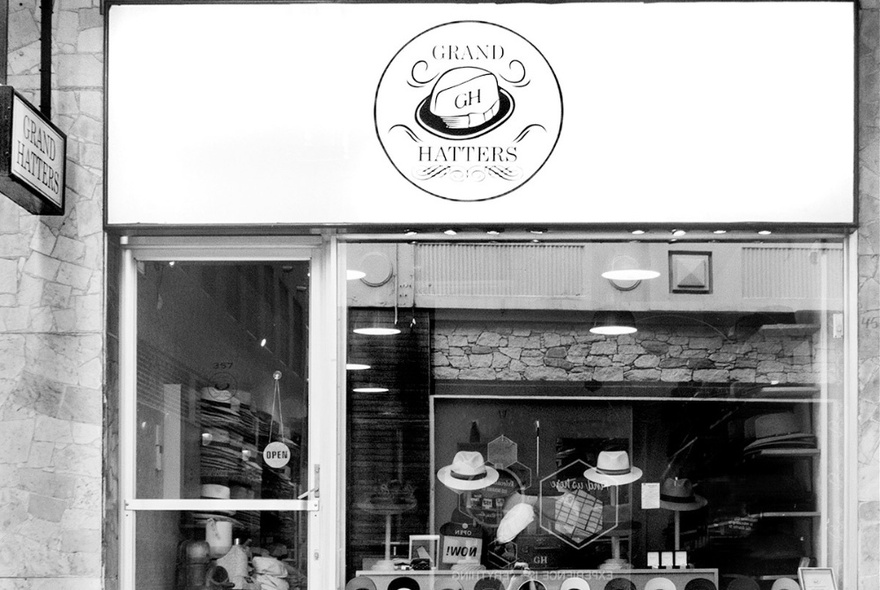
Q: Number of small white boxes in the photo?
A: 3